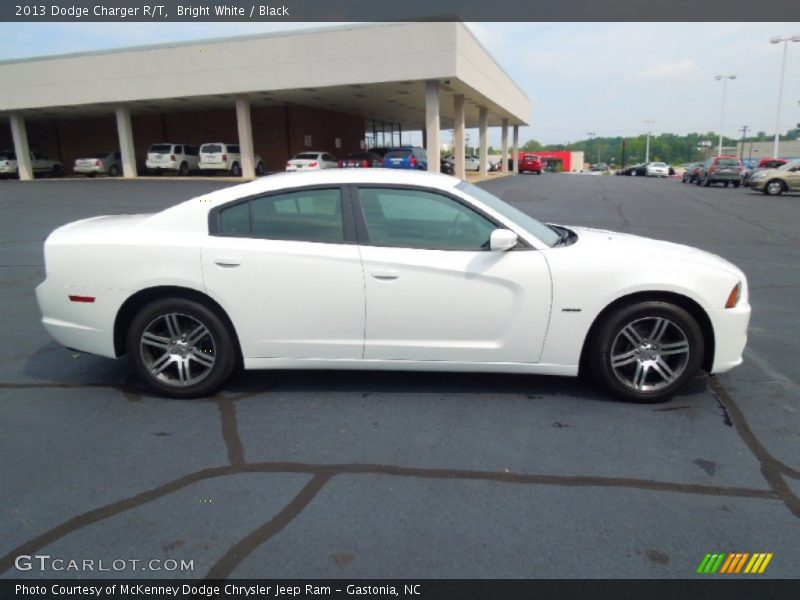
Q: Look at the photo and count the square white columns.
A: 8